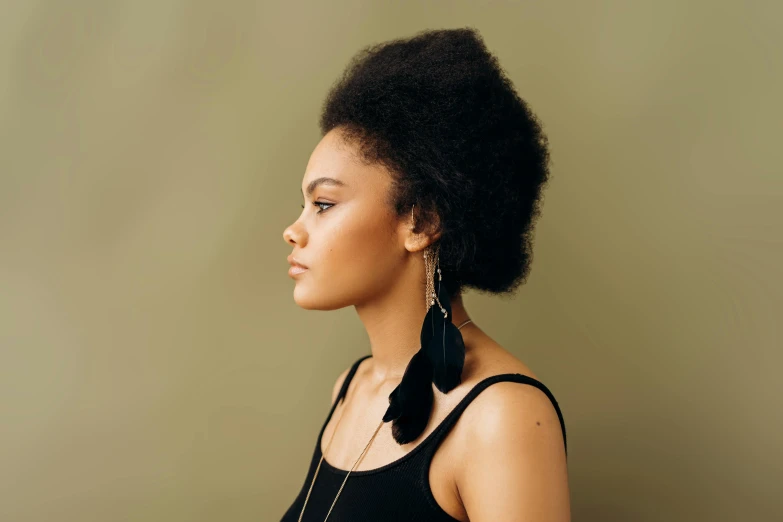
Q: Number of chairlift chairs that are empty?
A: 0